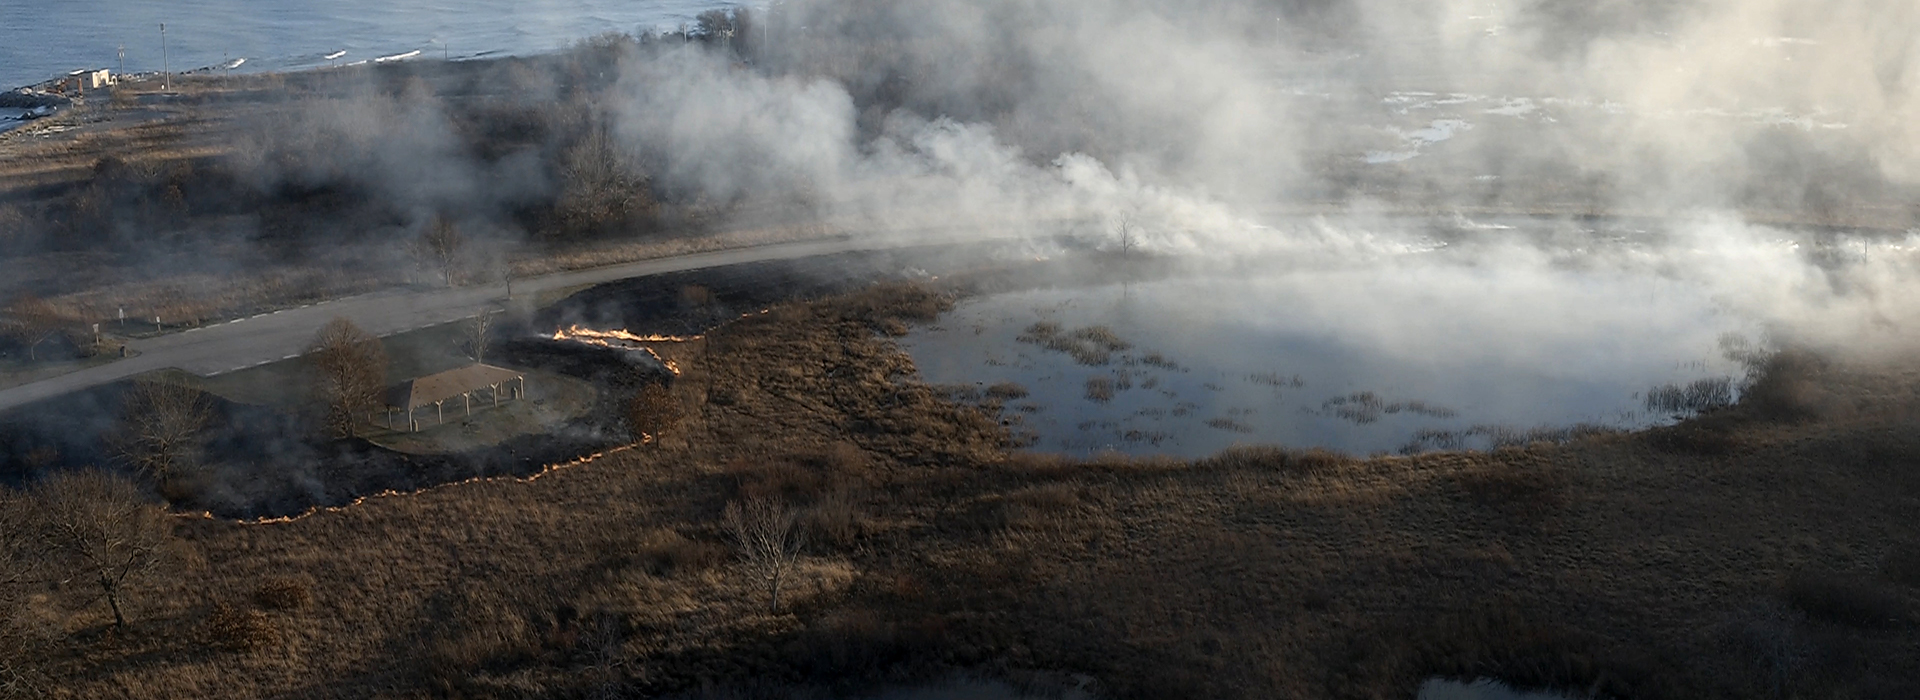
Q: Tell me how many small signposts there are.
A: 3